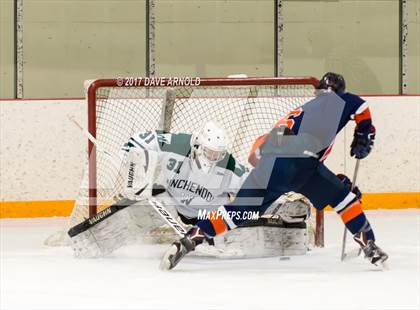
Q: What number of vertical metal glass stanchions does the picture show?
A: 4